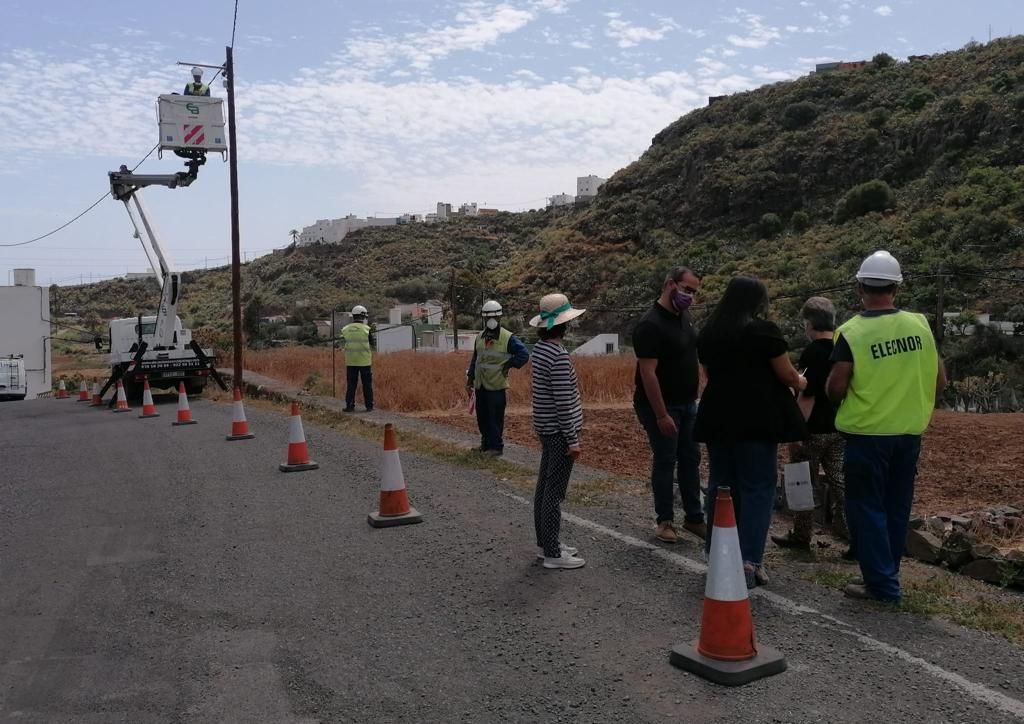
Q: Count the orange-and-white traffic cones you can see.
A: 10